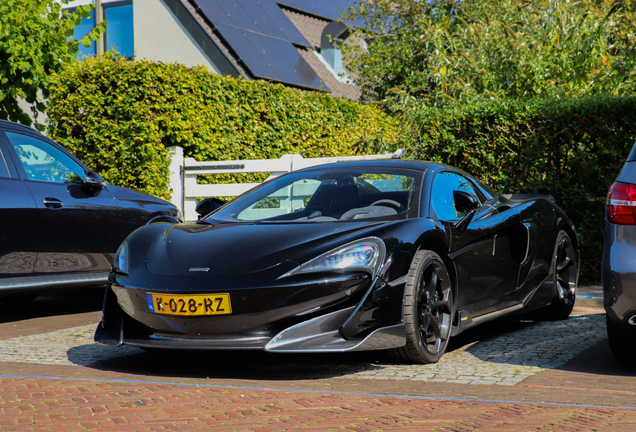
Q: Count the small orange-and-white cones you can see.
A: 0